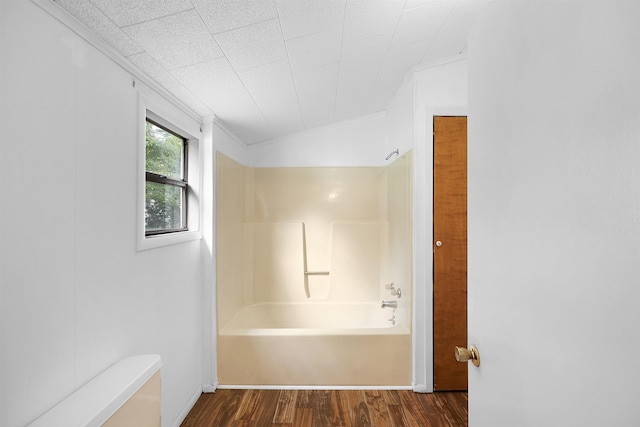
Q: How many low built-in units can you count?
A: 1